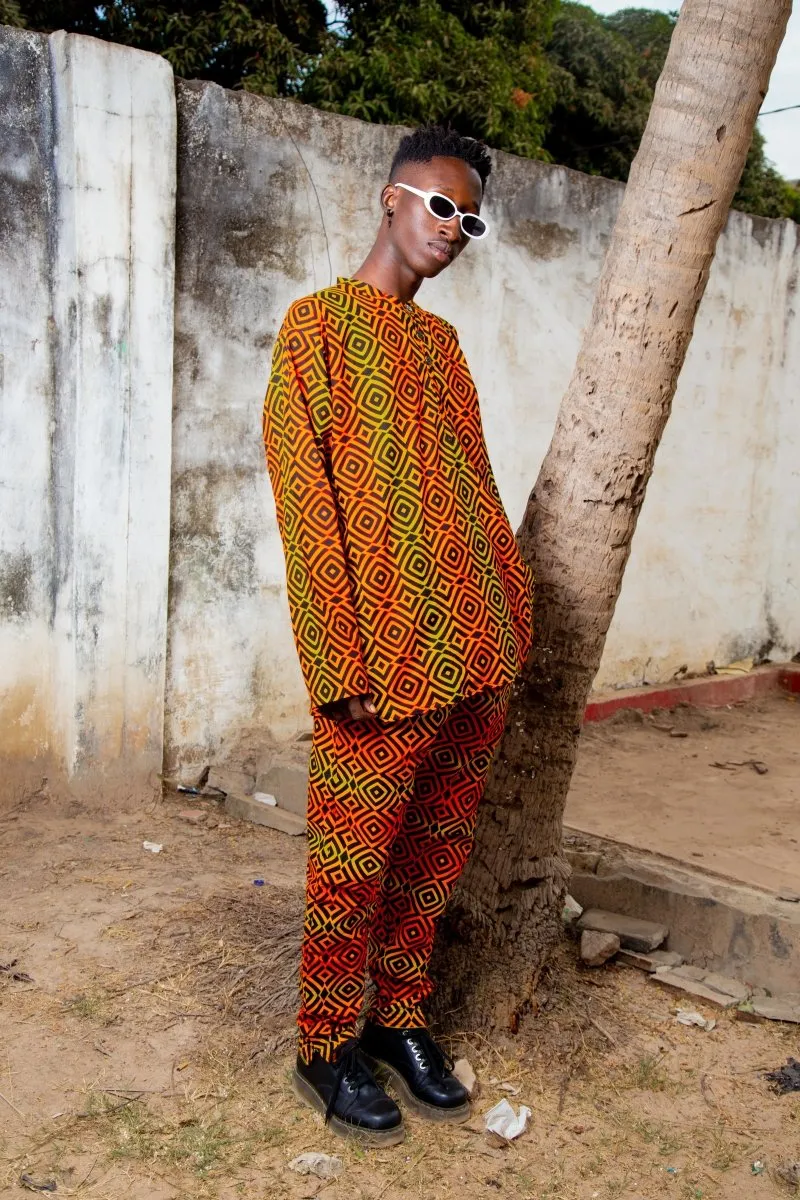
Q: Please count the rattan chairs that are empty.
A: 0